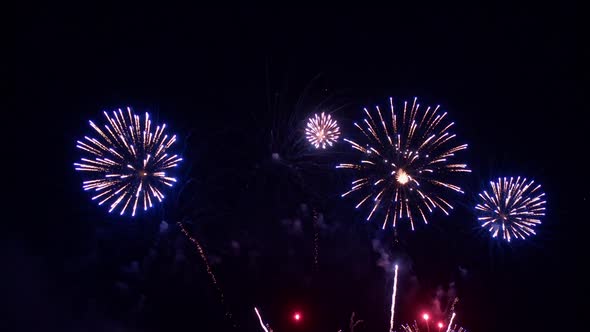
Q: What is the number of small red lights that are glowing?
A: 3